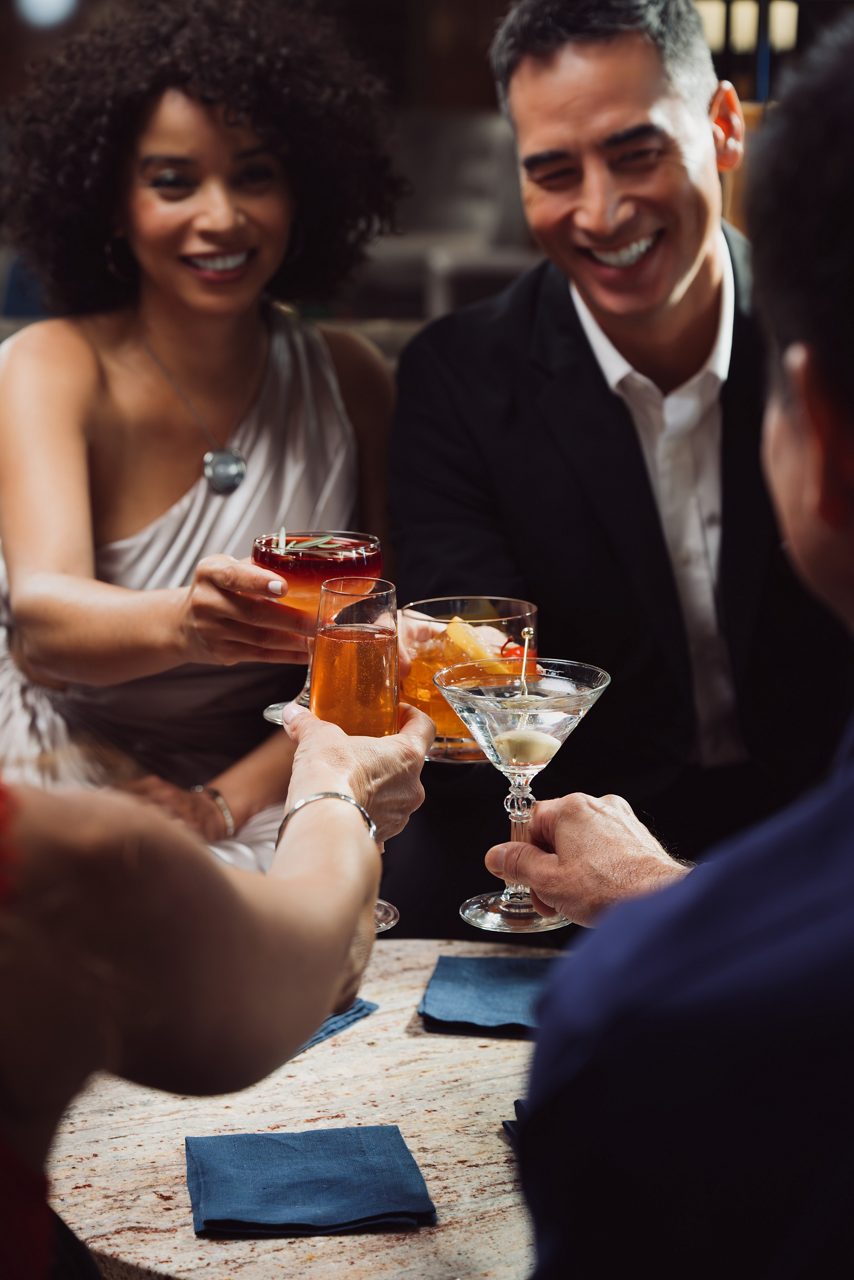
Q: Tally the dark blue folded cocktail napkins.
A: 4